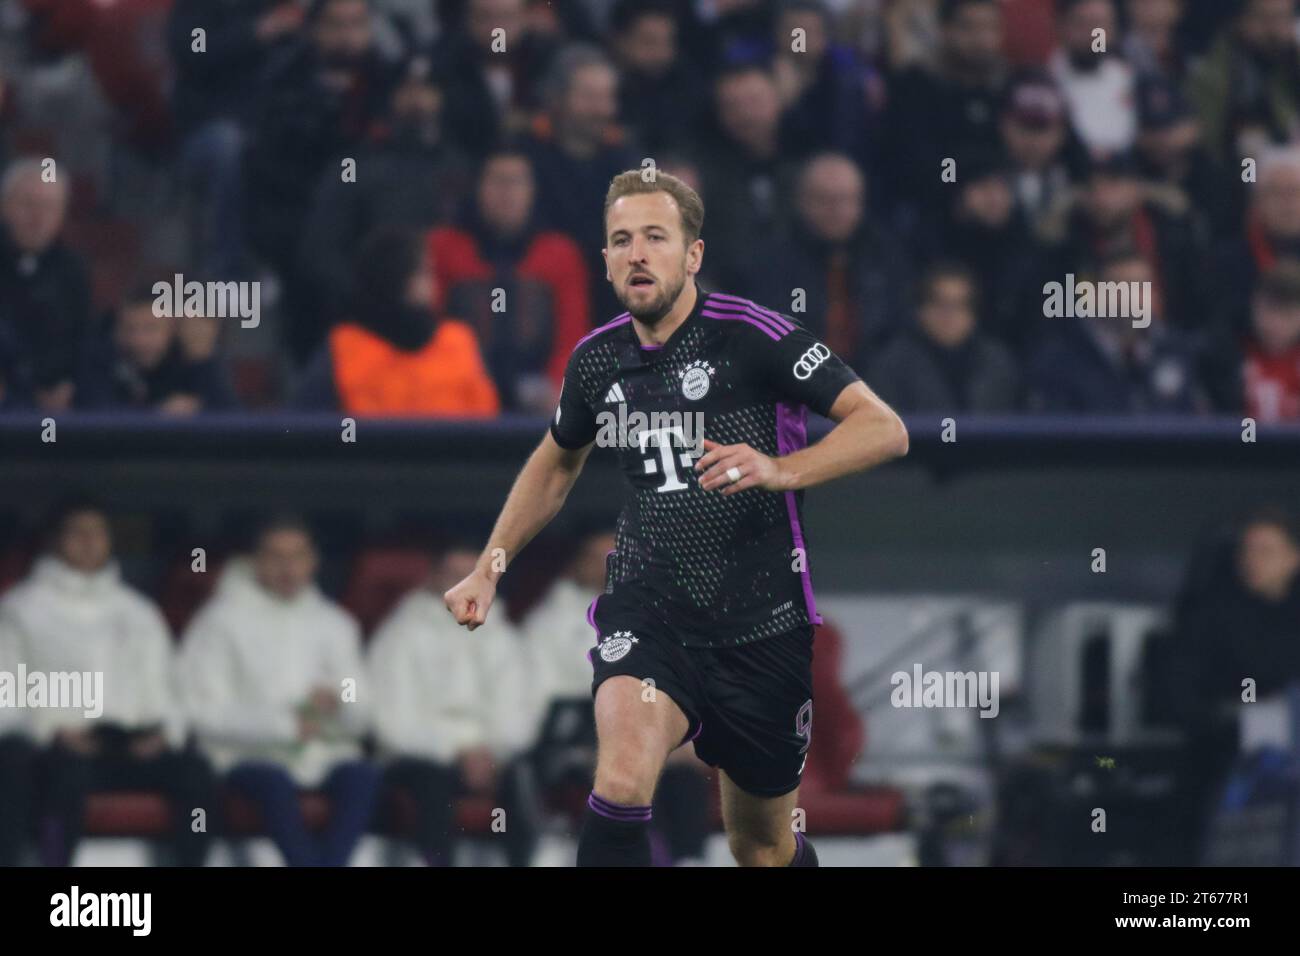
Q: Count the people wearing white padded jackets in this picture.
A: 4